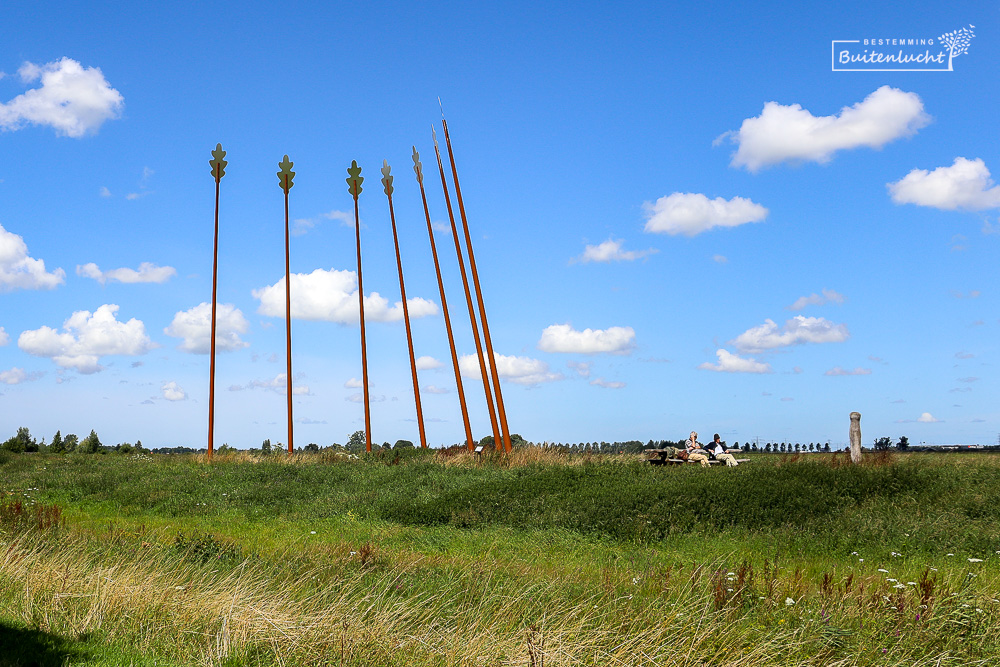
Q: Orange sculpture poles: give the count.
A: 7